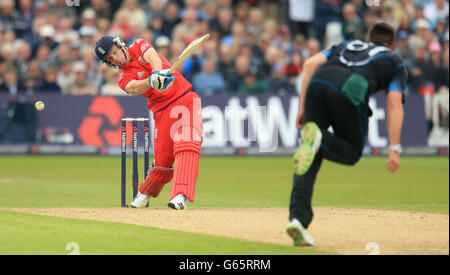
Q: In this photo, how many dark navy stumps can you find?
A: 3